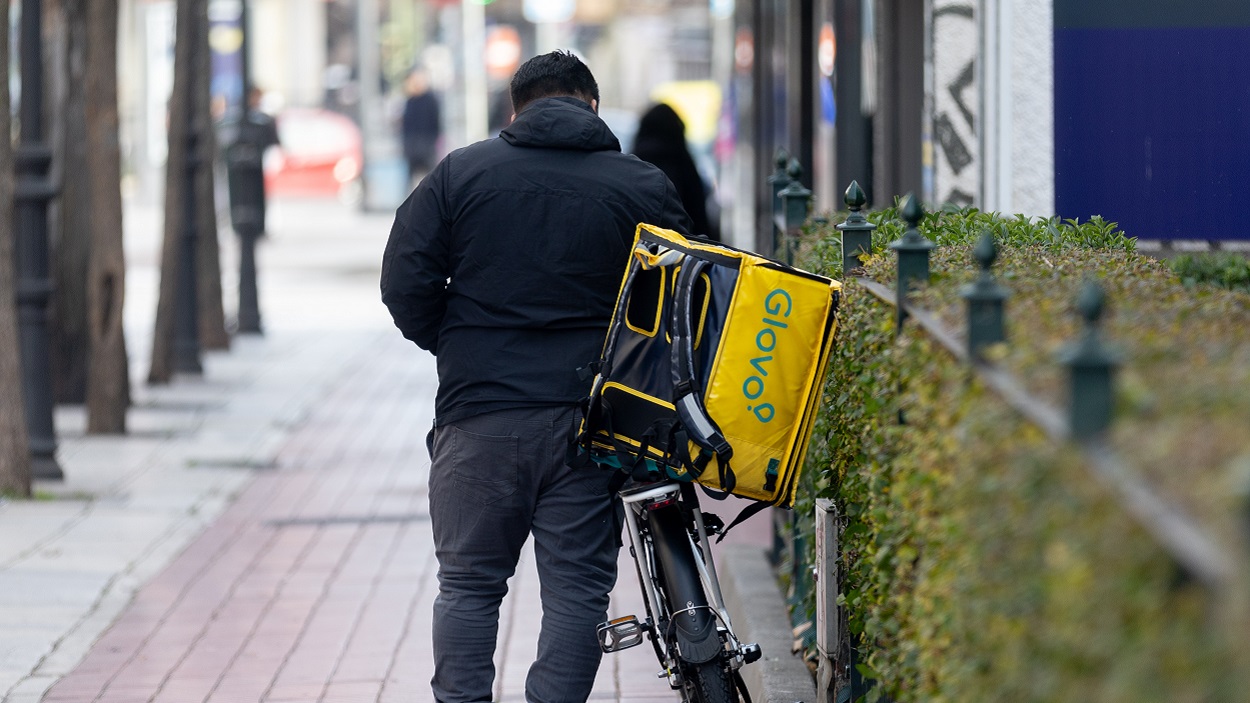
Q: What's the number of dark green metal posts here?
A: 6